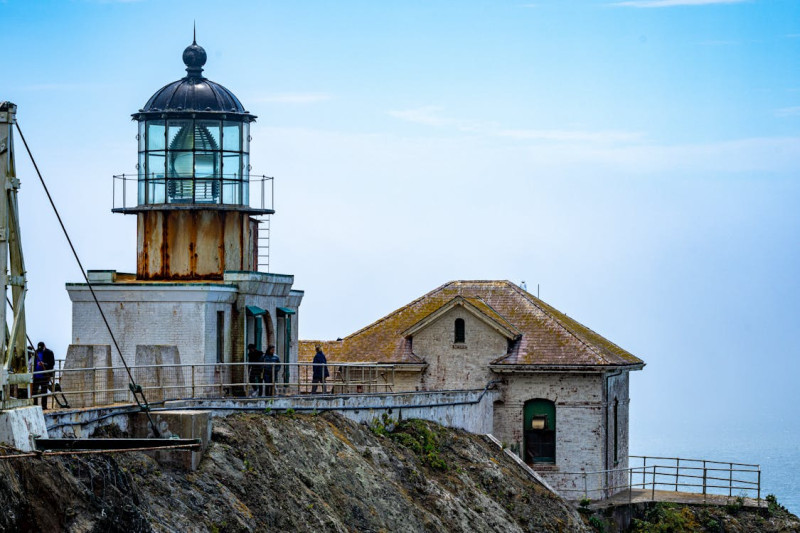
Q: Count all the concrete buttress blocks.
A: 2